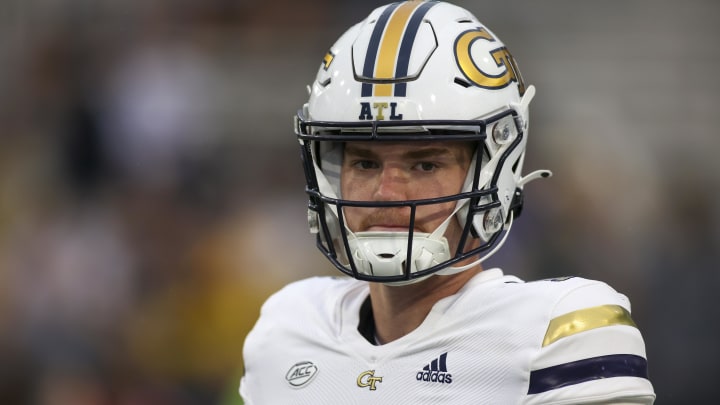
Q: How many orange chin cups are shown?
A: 0